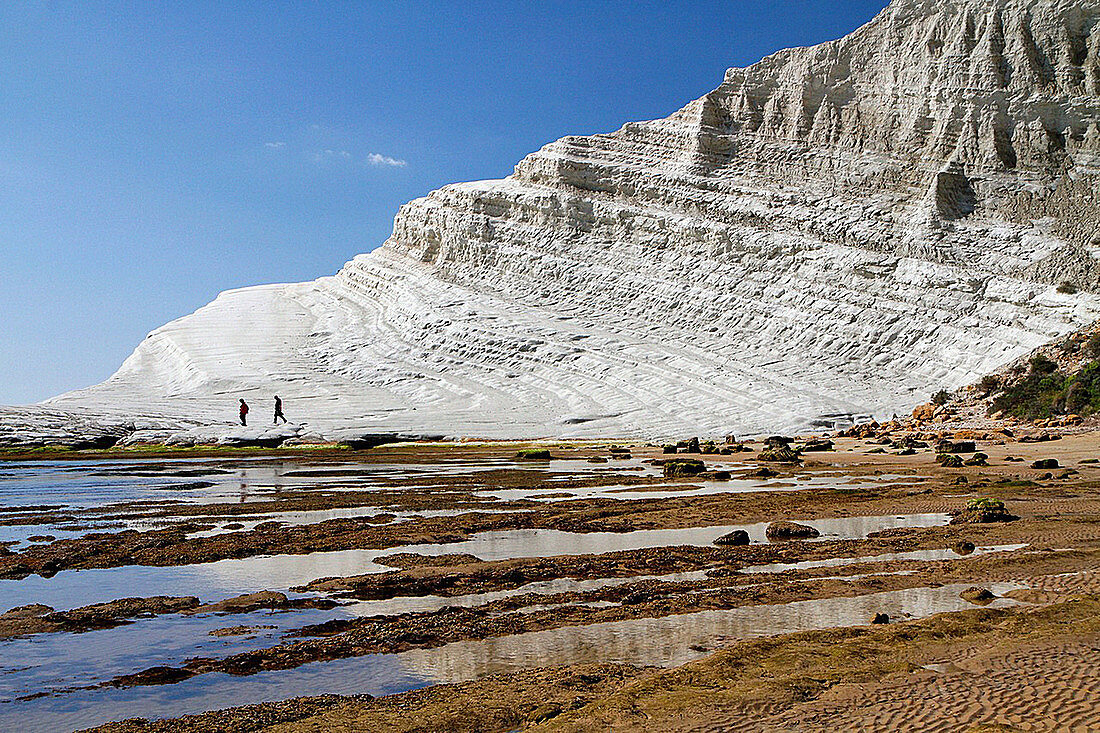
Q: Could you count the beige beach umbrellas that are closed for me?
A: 0